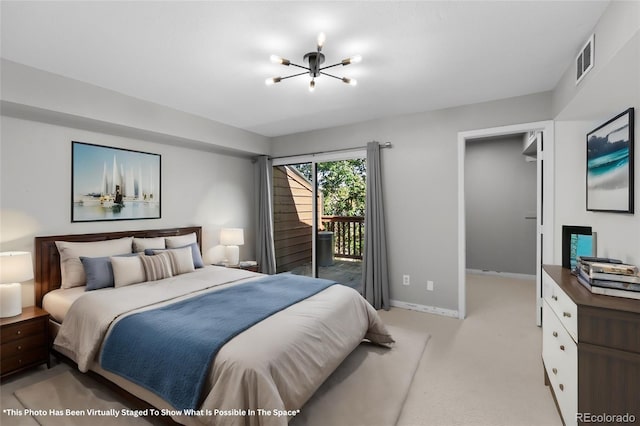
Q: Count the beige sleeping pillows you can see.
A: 3